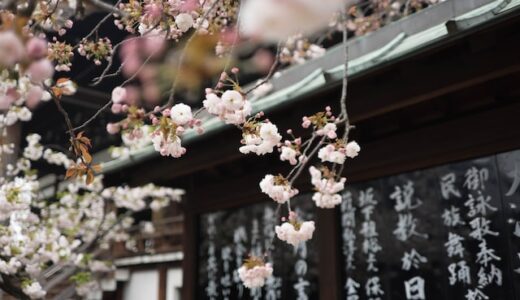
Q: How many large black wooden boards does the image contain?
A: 2